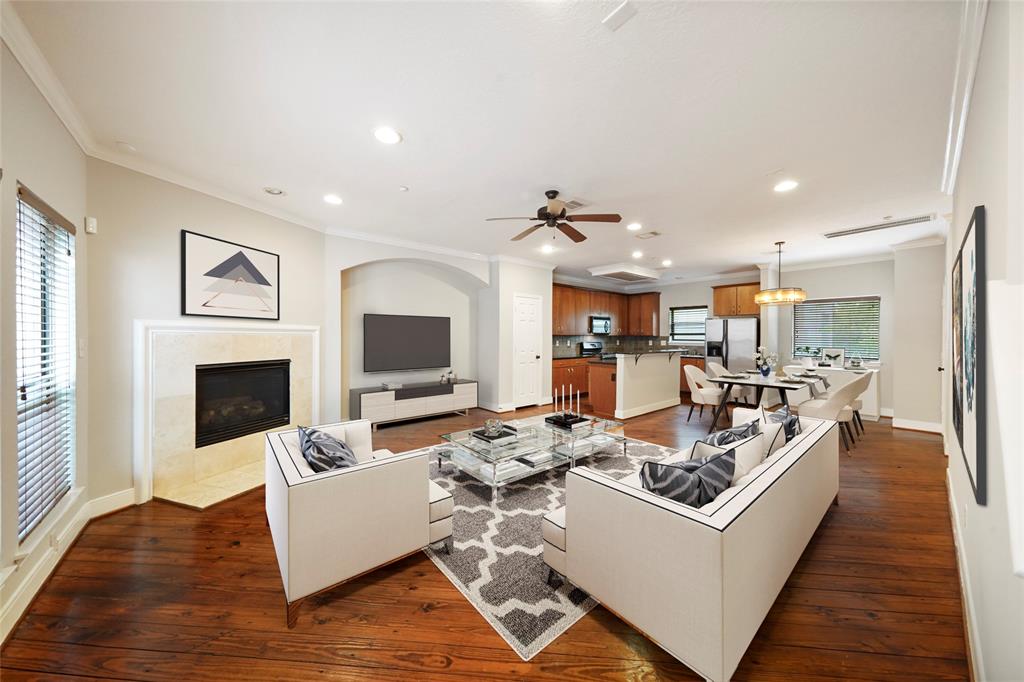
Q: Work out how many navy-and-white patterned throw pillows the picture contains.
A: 4